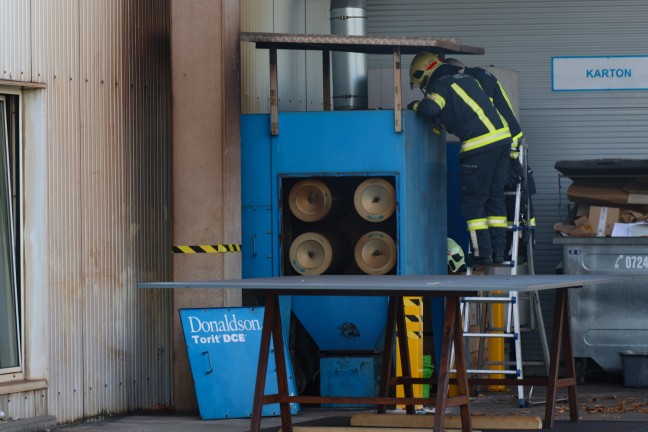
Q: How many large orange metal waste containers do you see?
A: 0